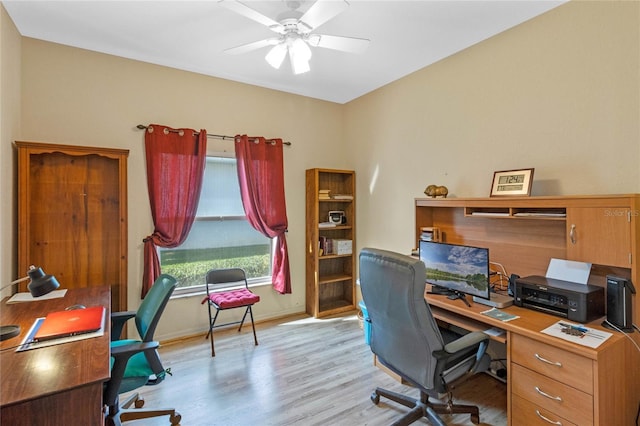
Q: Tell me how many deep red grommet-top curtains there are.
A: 2